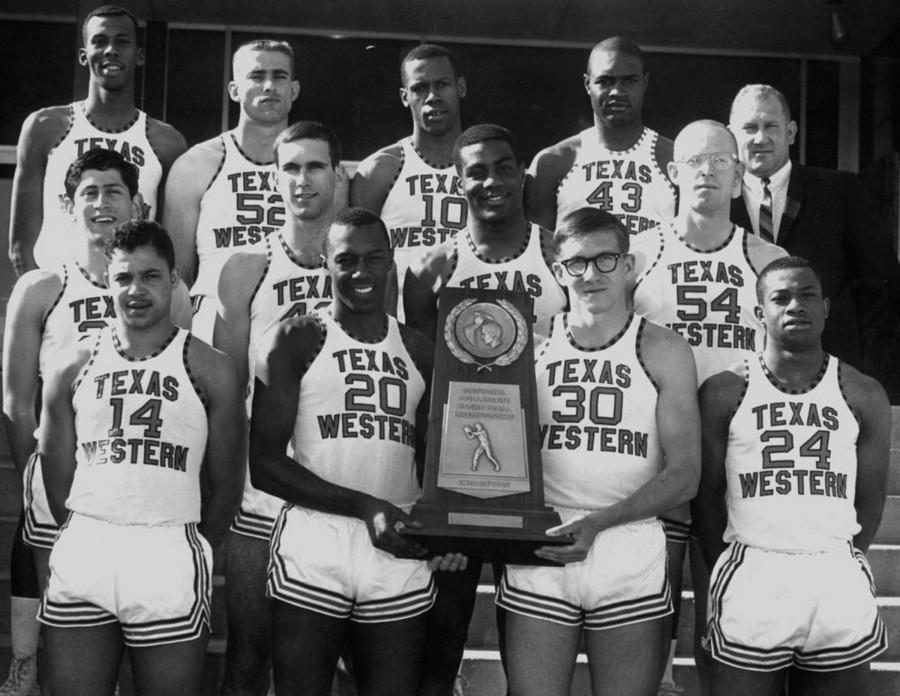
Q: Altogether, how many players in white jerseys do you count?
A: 12